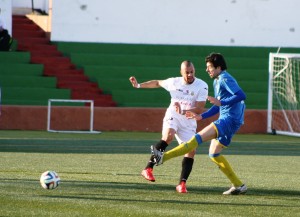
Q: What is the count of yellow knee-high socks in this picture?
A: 2